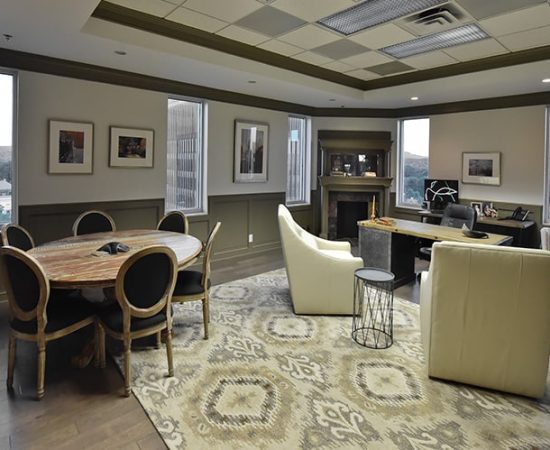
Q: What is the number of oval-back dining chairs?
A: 6